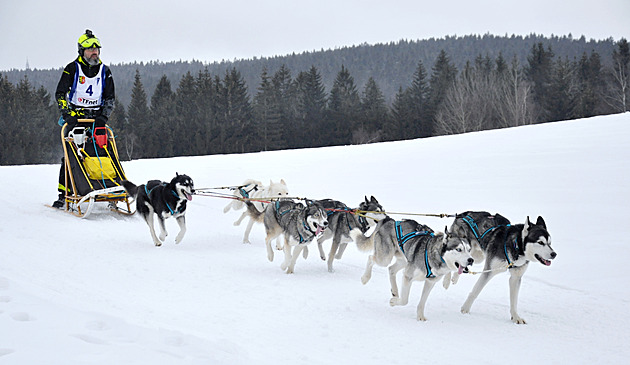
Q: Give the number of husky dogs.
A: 6